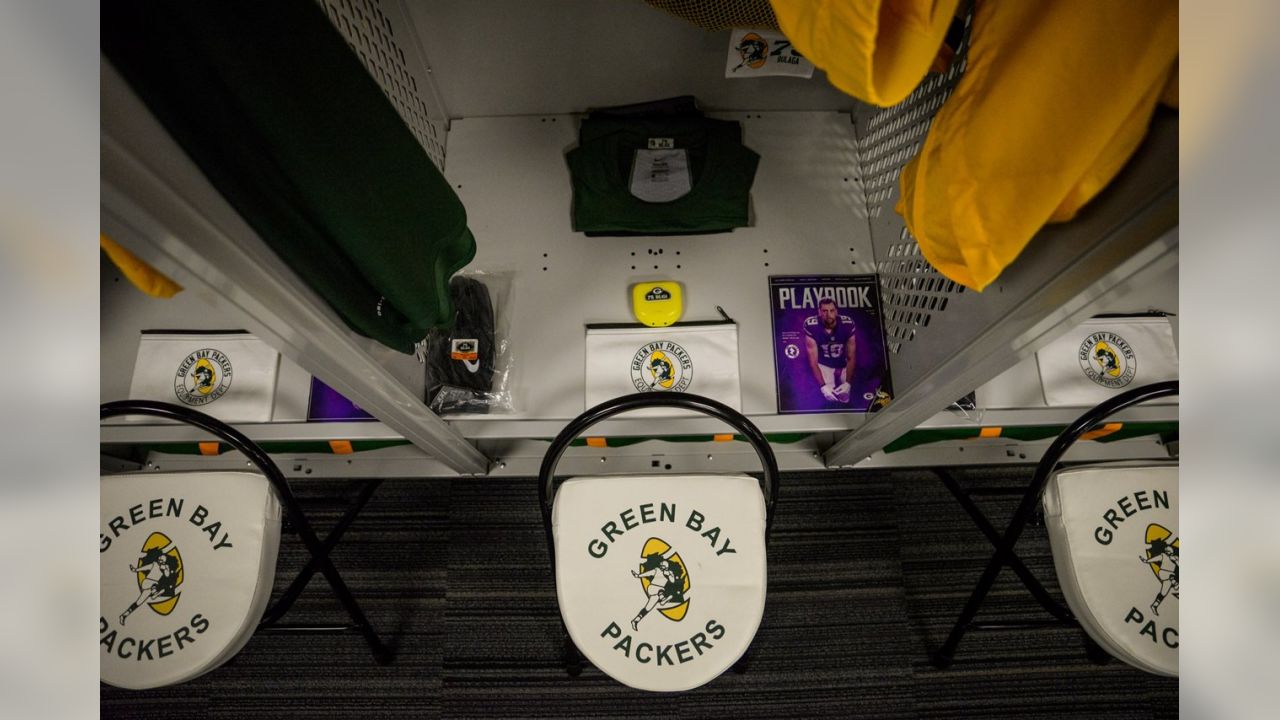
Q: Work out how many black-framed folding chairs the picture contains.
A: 3